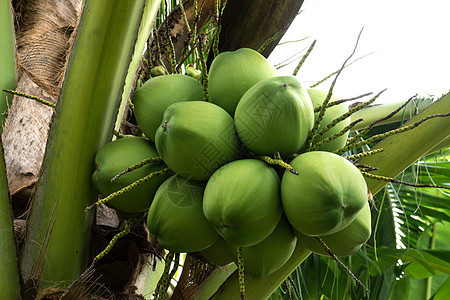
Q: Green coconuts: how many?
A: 12